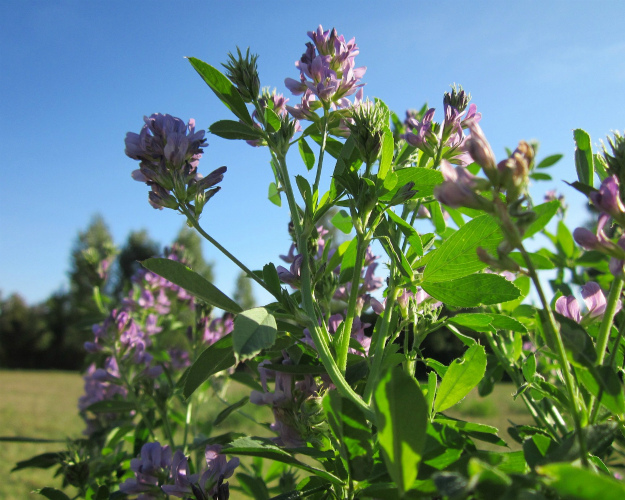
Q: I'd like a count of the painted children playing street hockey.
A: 0